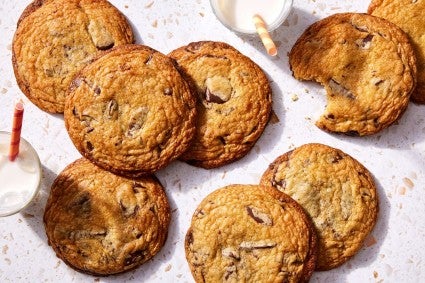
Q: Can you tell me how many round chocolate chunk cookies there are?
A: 8